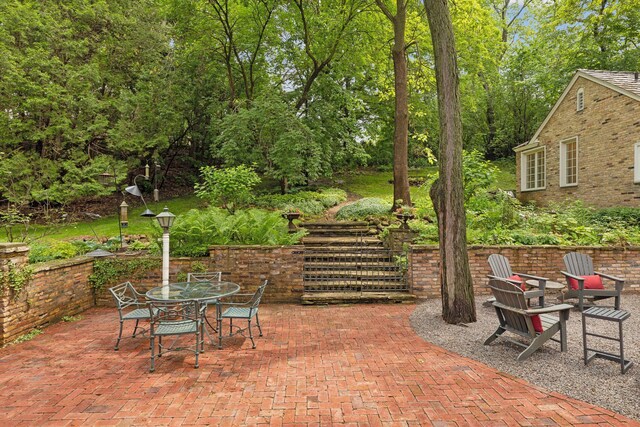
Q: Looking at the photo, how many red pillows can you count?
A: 3